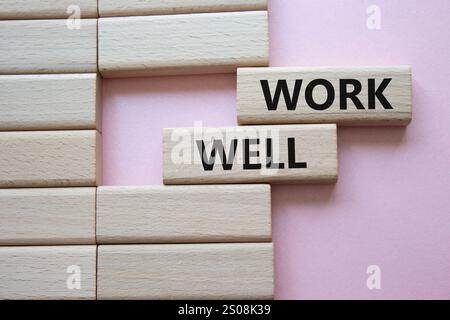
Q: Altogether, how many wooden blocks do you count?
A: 12